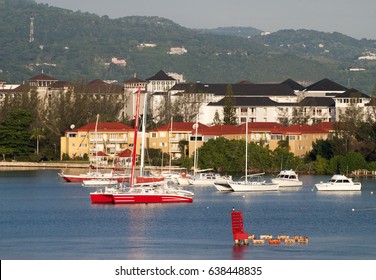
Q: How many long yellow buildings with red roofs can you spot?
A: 2